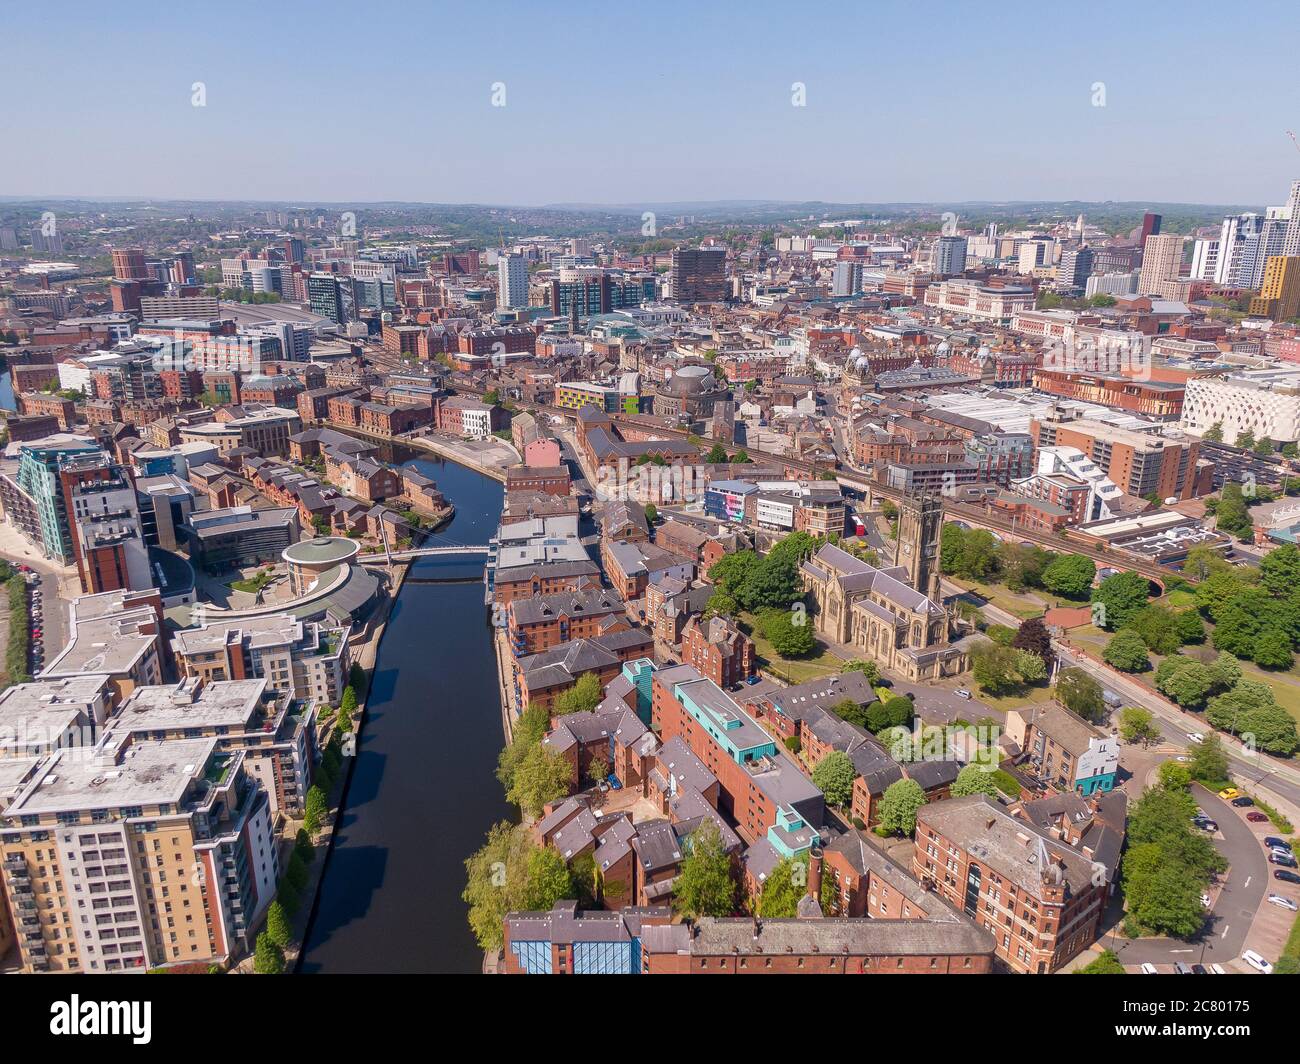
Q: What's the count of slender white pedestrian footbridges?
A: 1